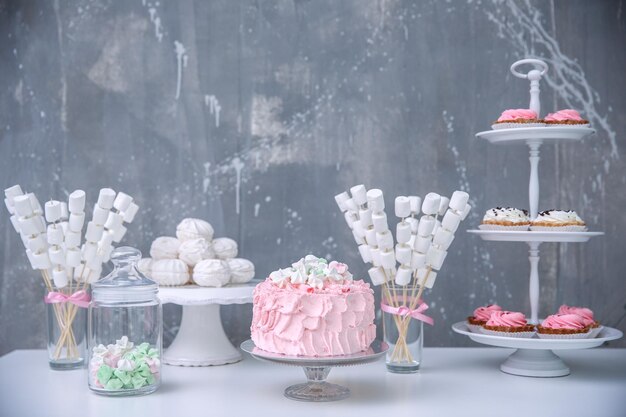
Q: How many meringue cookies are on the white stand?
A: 8